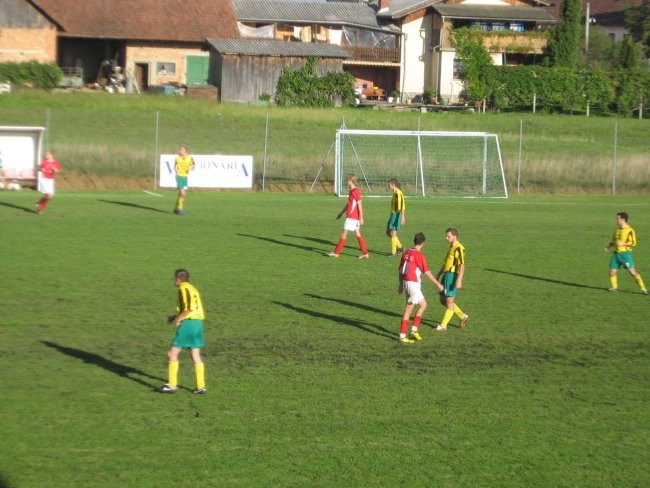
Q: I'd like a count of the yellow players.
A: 5